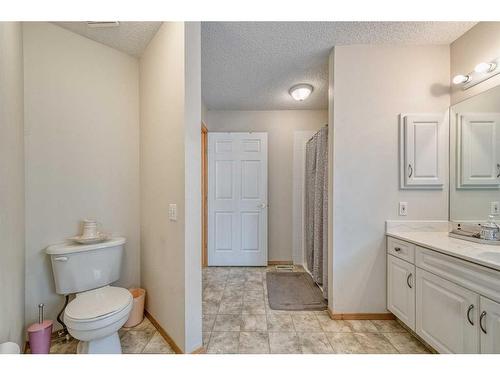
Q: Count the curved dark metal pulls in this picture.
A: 4